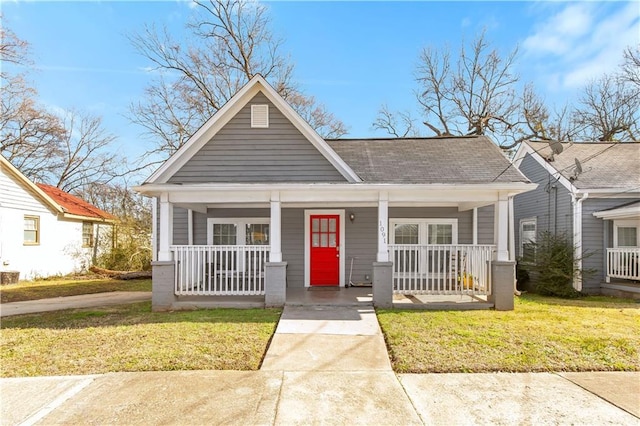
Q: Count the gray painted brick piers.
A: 4